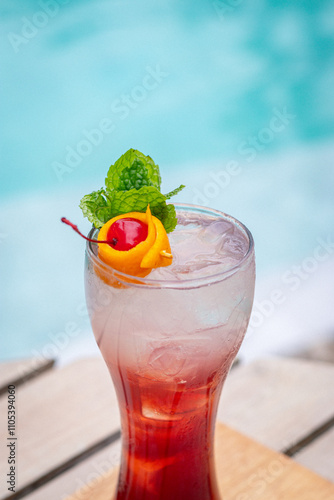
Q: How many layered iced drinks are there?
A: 1